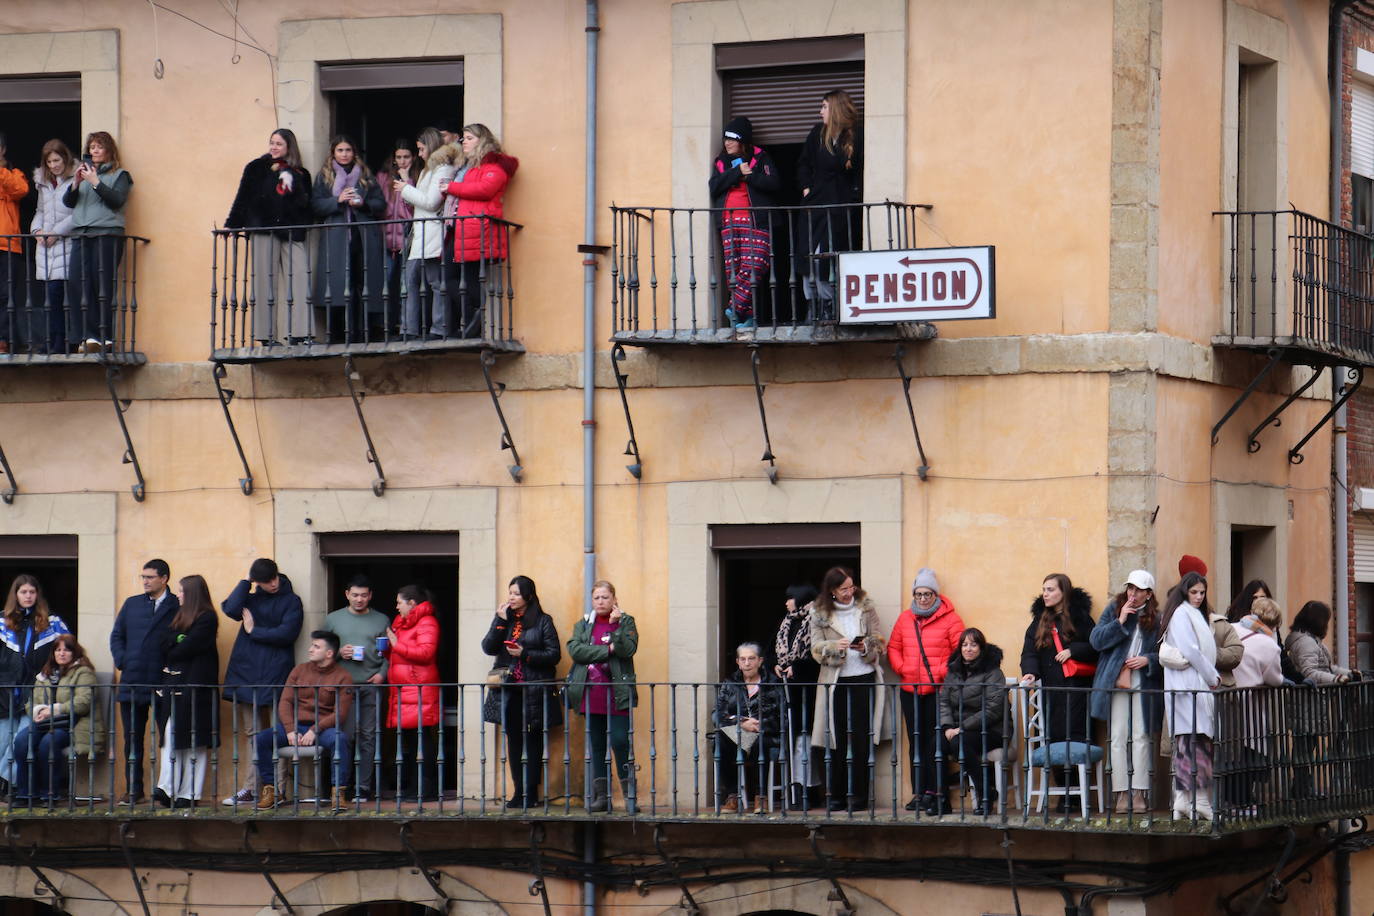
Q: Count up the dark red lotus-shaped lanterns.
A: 0